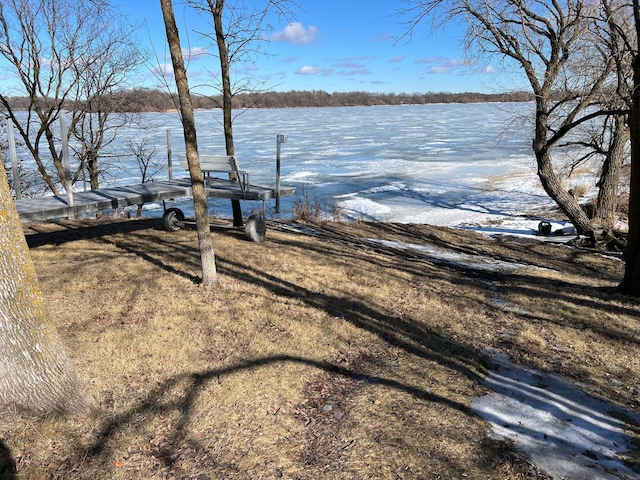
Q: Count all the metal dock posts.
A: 4